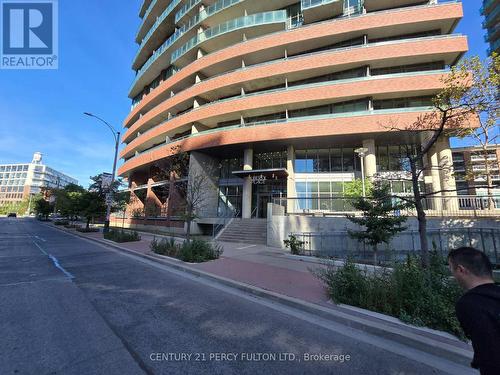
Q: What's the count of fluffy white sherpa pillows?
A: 0